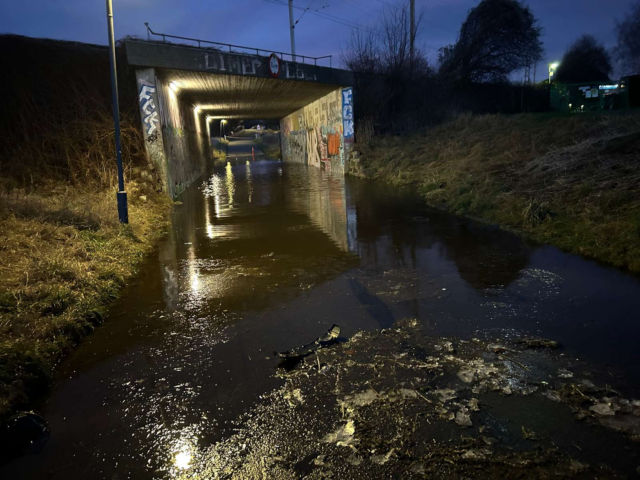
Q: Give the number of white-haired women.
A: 0